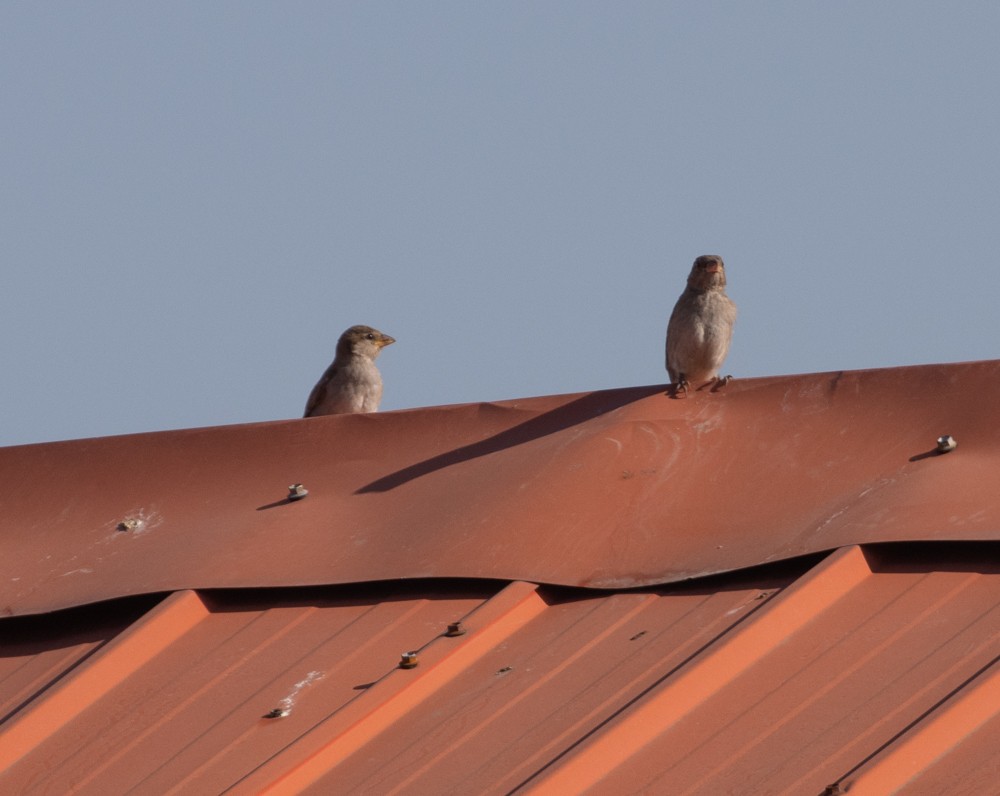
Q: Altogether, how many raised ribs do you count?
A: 4